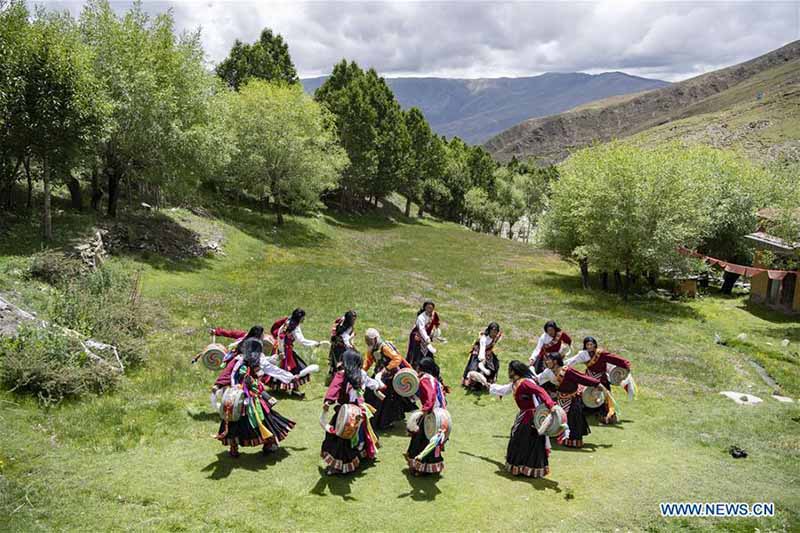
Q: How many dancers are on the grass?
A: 13